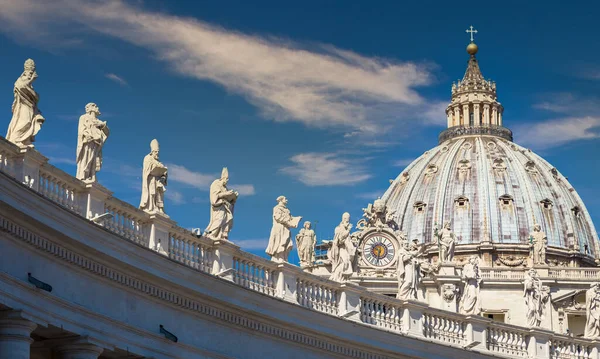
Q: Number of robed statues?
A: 13